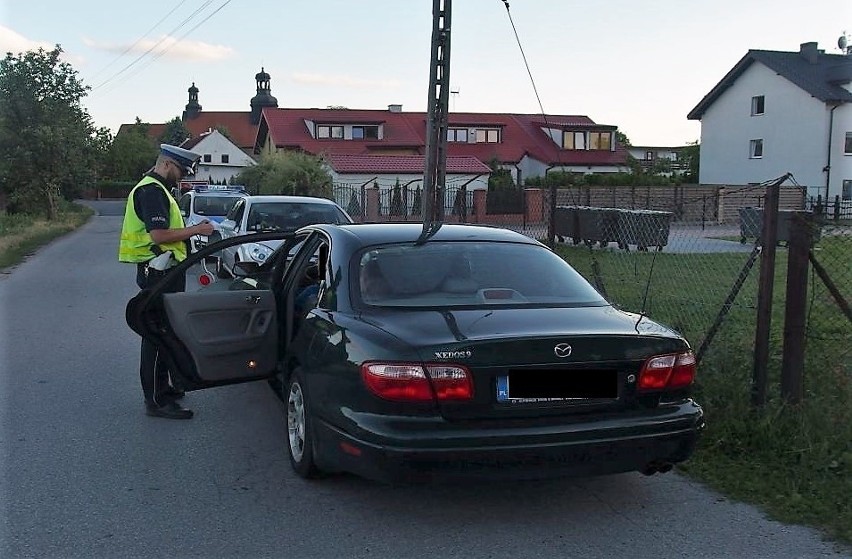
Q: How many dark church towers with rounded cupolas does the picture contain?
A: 2